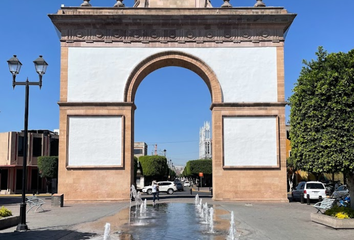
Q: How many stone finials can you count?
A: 4